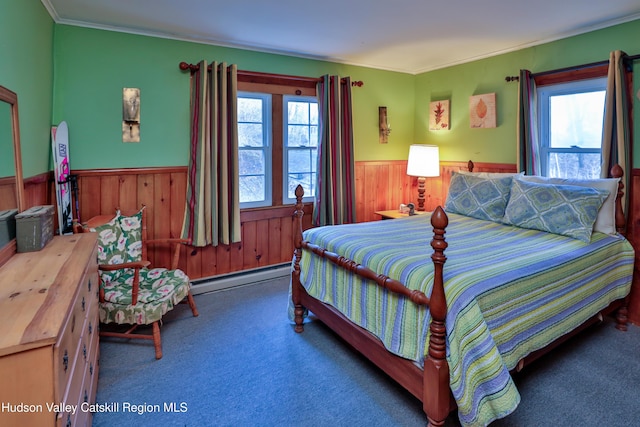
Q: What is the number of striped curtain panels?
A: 4